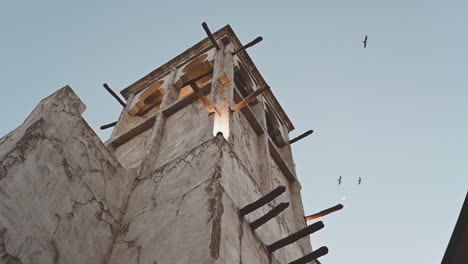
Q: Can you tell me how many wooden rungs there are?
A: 12